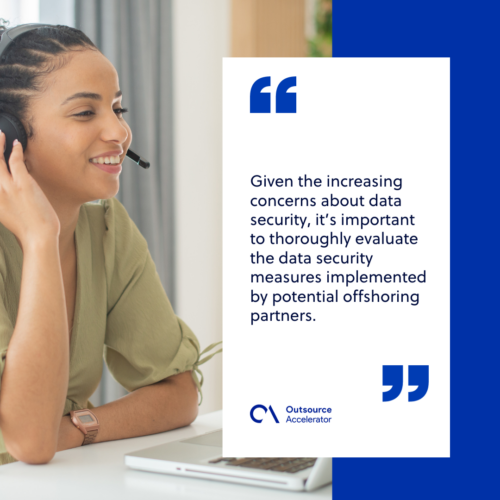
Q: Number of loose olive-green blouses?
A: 1